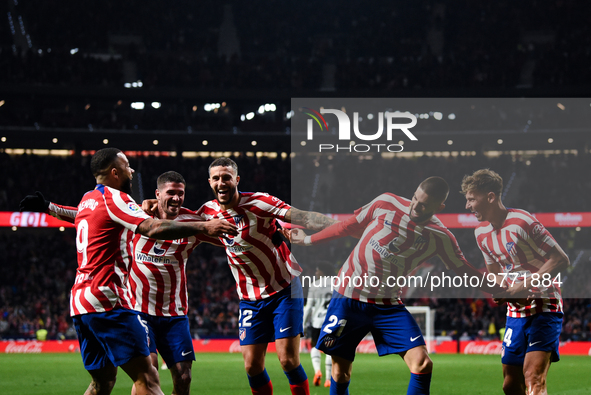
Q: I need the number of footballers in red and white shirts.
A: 5